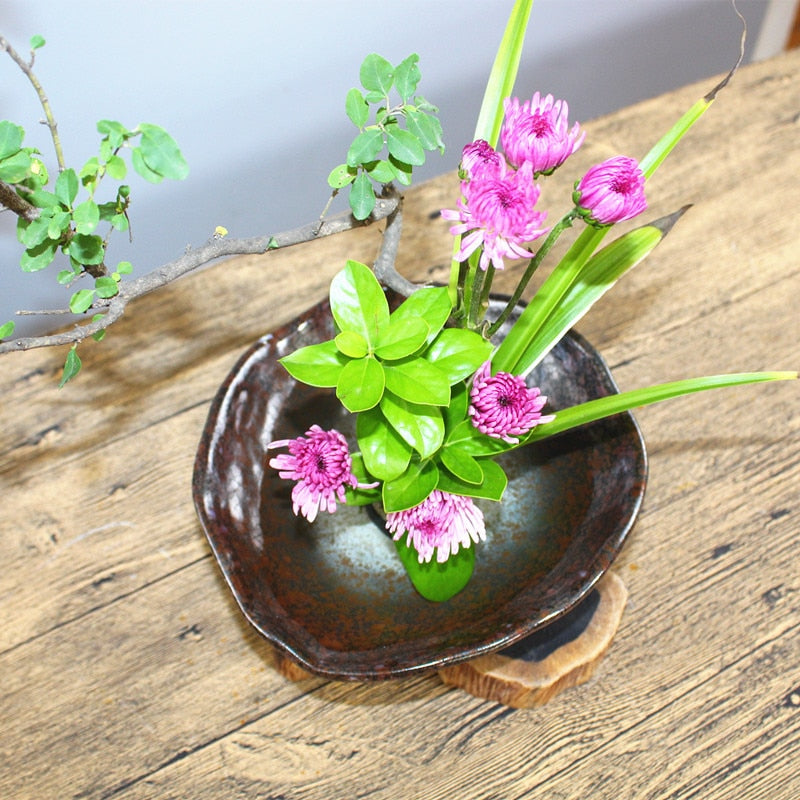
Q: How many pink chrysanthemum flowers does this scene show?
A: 7